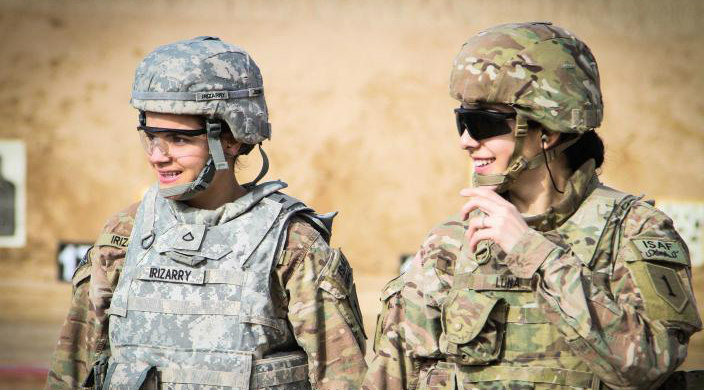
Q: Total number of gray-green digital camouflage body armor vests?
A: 1